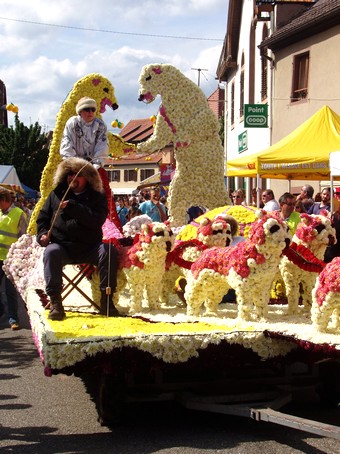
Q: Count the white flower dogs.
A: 5